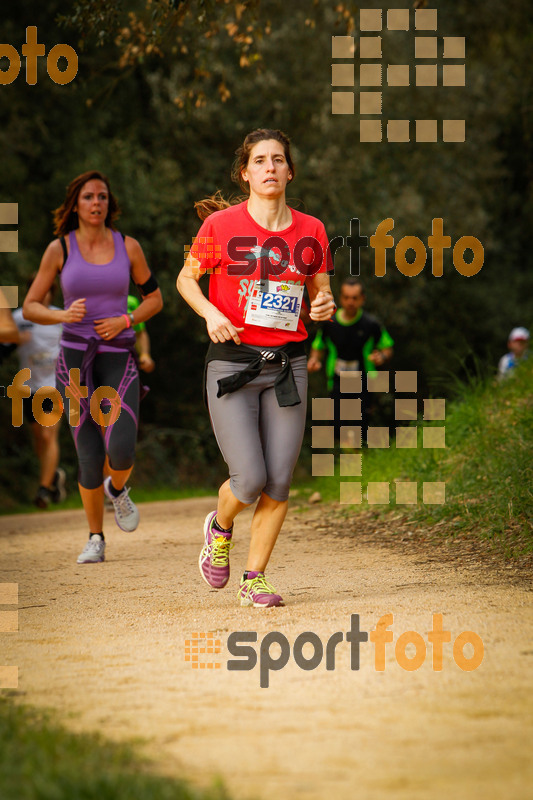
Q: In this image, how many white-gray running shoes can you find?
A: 2